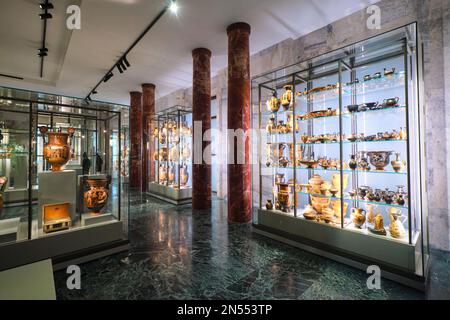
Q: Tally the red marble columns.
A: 4